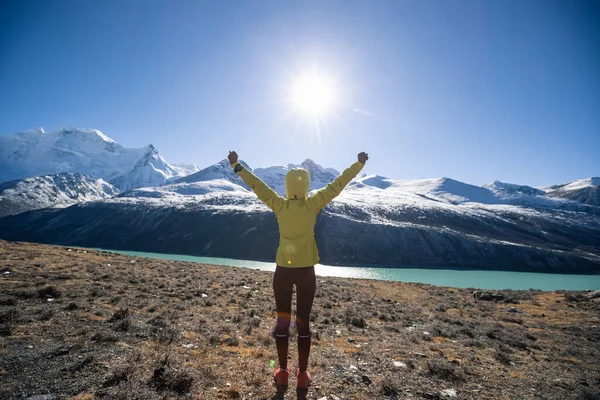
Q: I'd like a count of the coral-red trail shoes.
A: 2